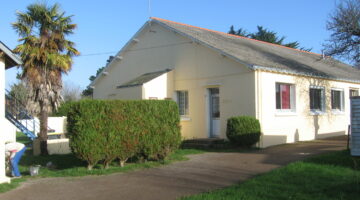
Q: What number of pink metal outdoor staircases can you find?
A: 0